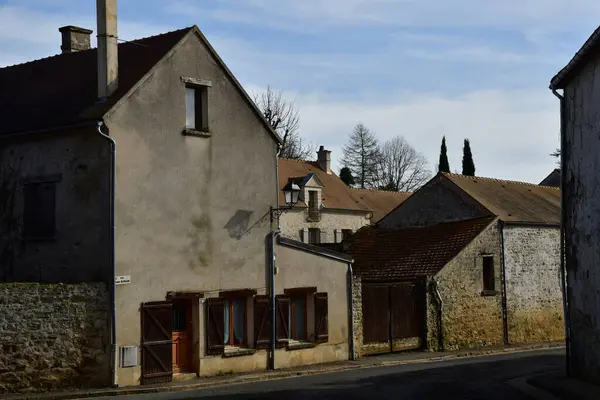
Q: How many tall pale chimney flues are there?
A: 1